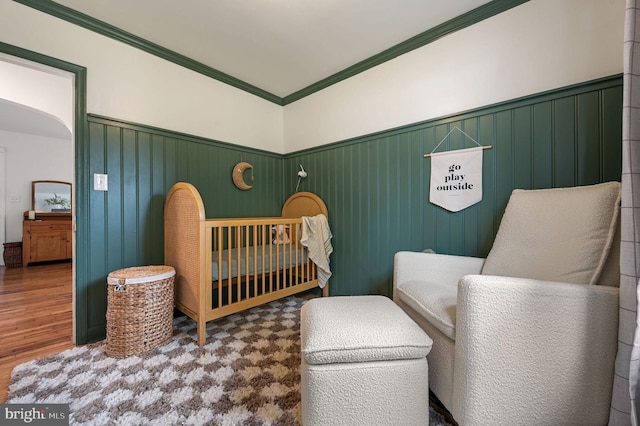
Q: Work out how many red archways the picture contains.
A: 0